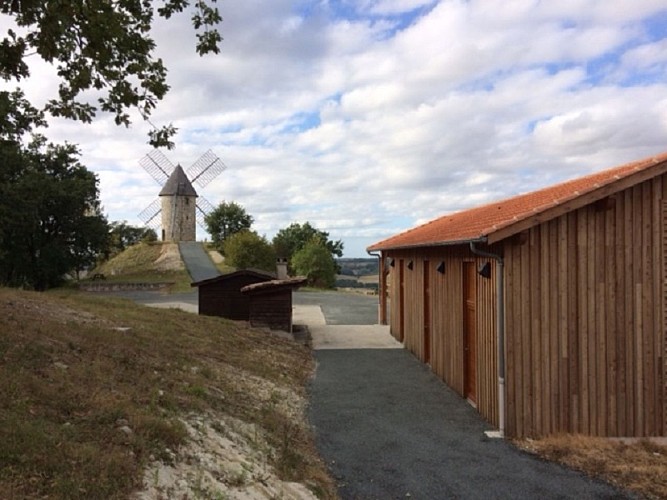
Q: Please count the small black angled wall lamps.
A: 4